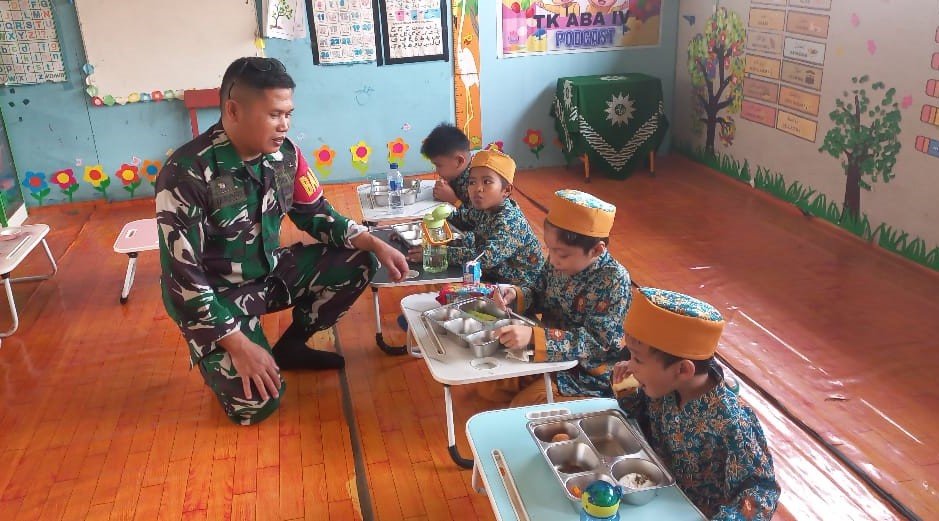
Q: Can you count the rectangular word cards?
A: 12